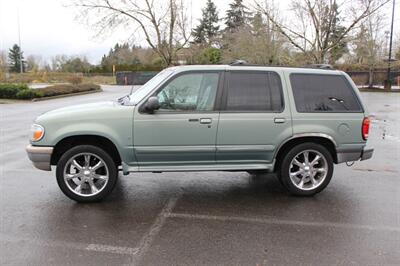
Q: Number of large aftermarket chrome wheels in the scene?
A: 2